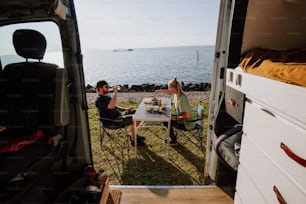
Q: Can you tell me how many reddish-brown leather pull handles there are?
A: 3